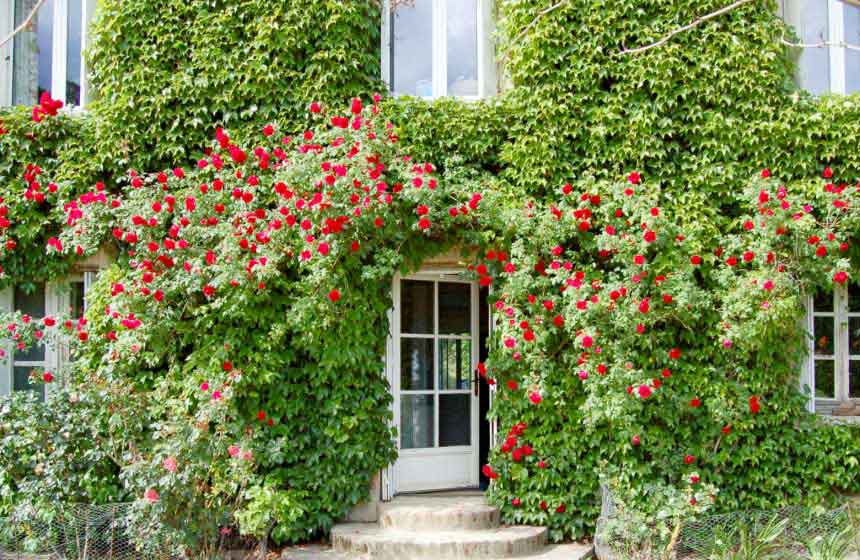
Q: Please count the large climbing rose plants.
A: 2